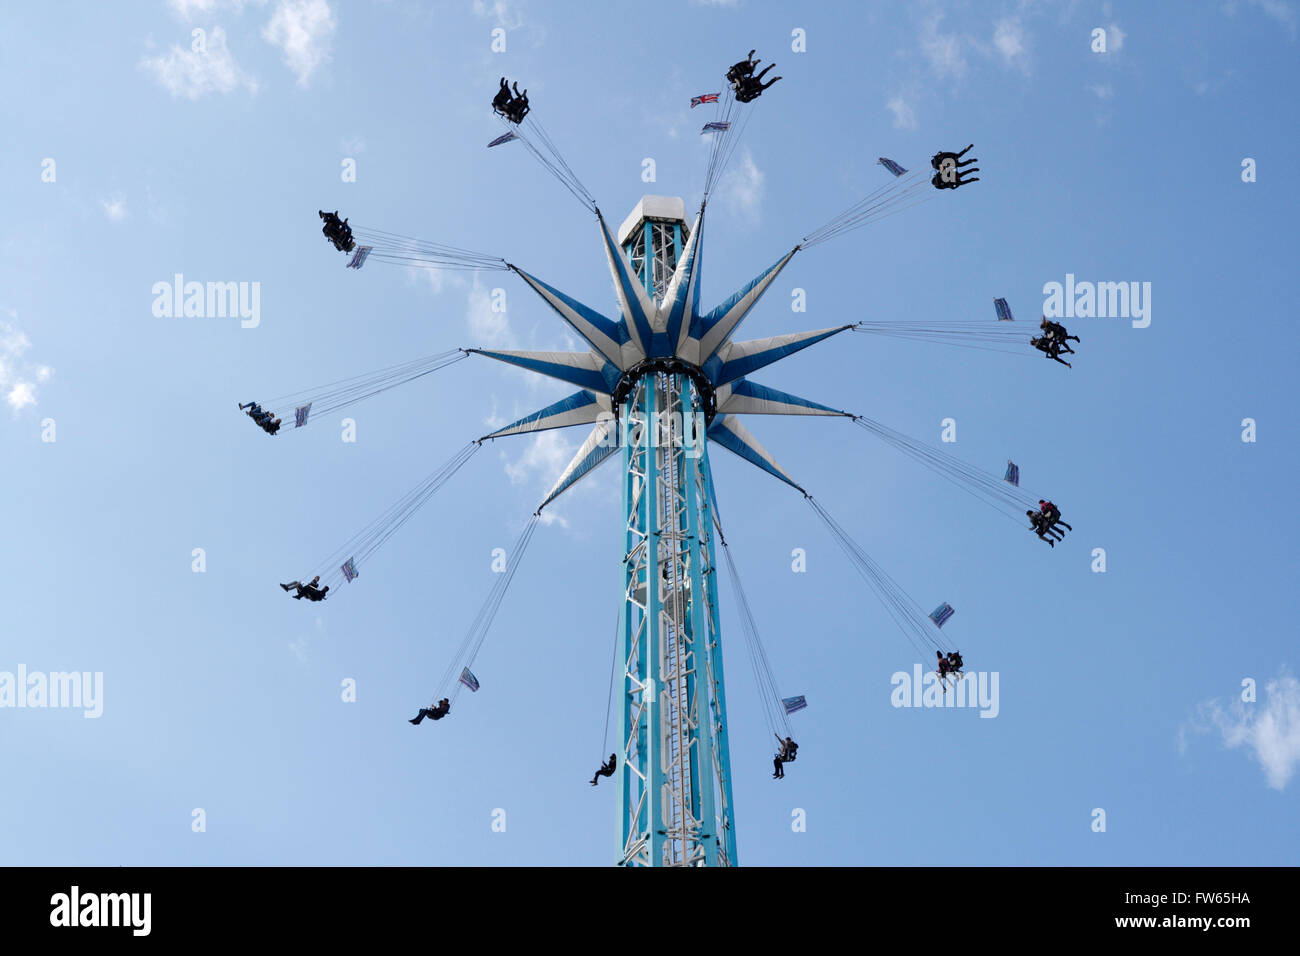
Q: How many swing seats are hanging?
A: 12